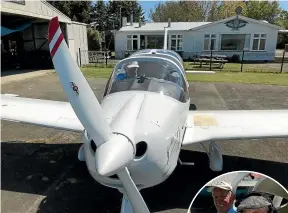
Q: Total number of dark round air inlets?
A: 2